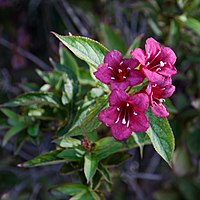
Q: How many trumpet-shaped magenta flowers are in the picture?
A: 4